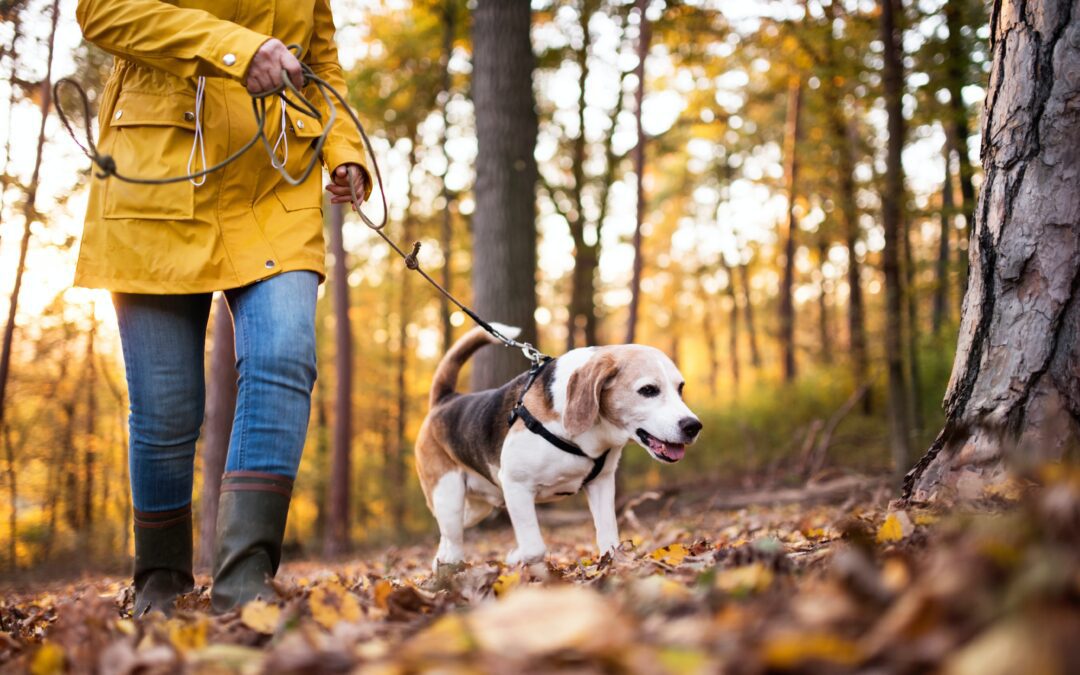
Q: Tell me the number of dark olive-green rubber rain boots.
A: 2